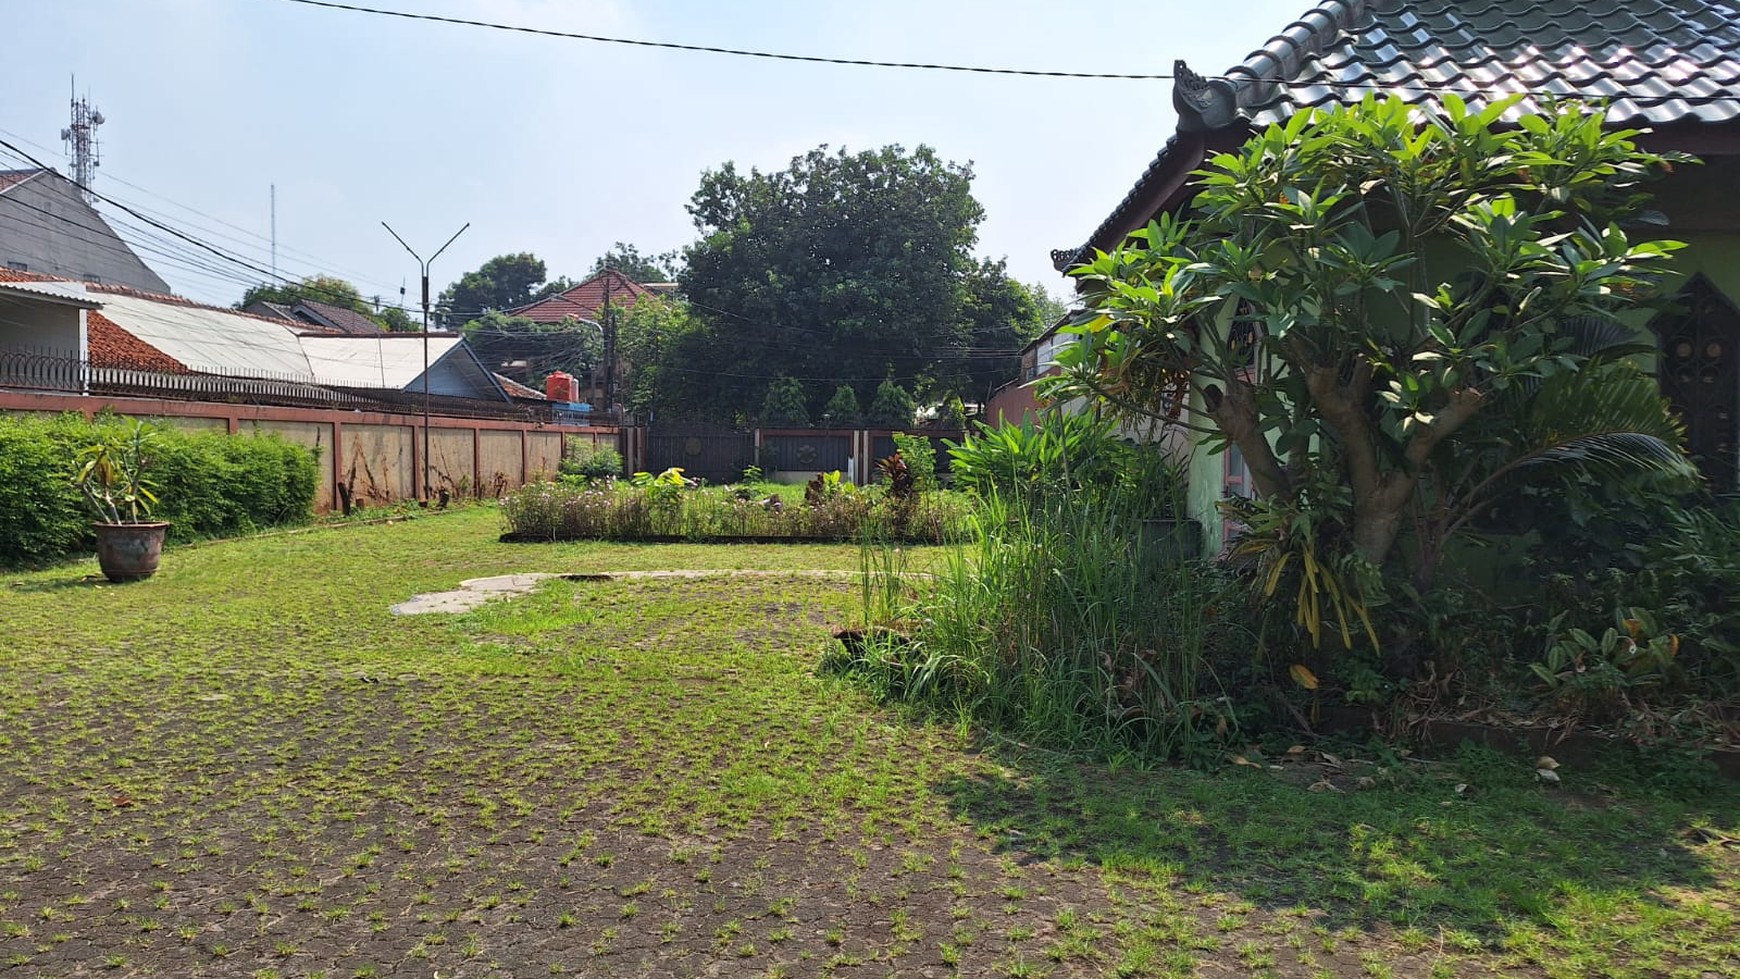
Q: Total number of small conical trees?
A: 3